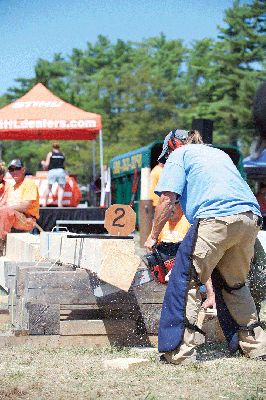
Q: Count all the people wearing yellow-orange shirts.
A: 3